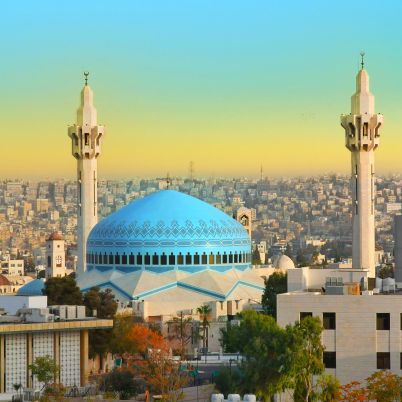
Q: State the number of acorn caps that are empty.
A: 0